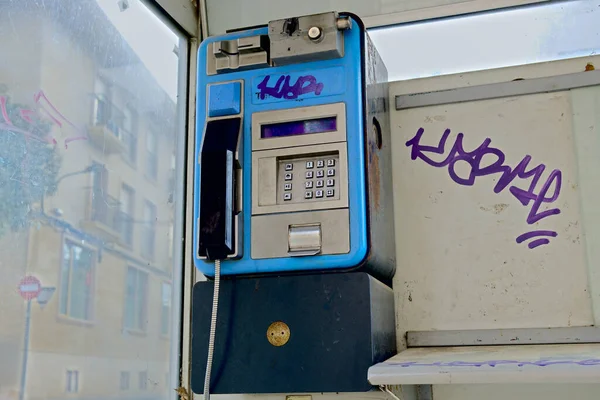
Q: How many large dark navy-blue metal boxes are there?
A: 1